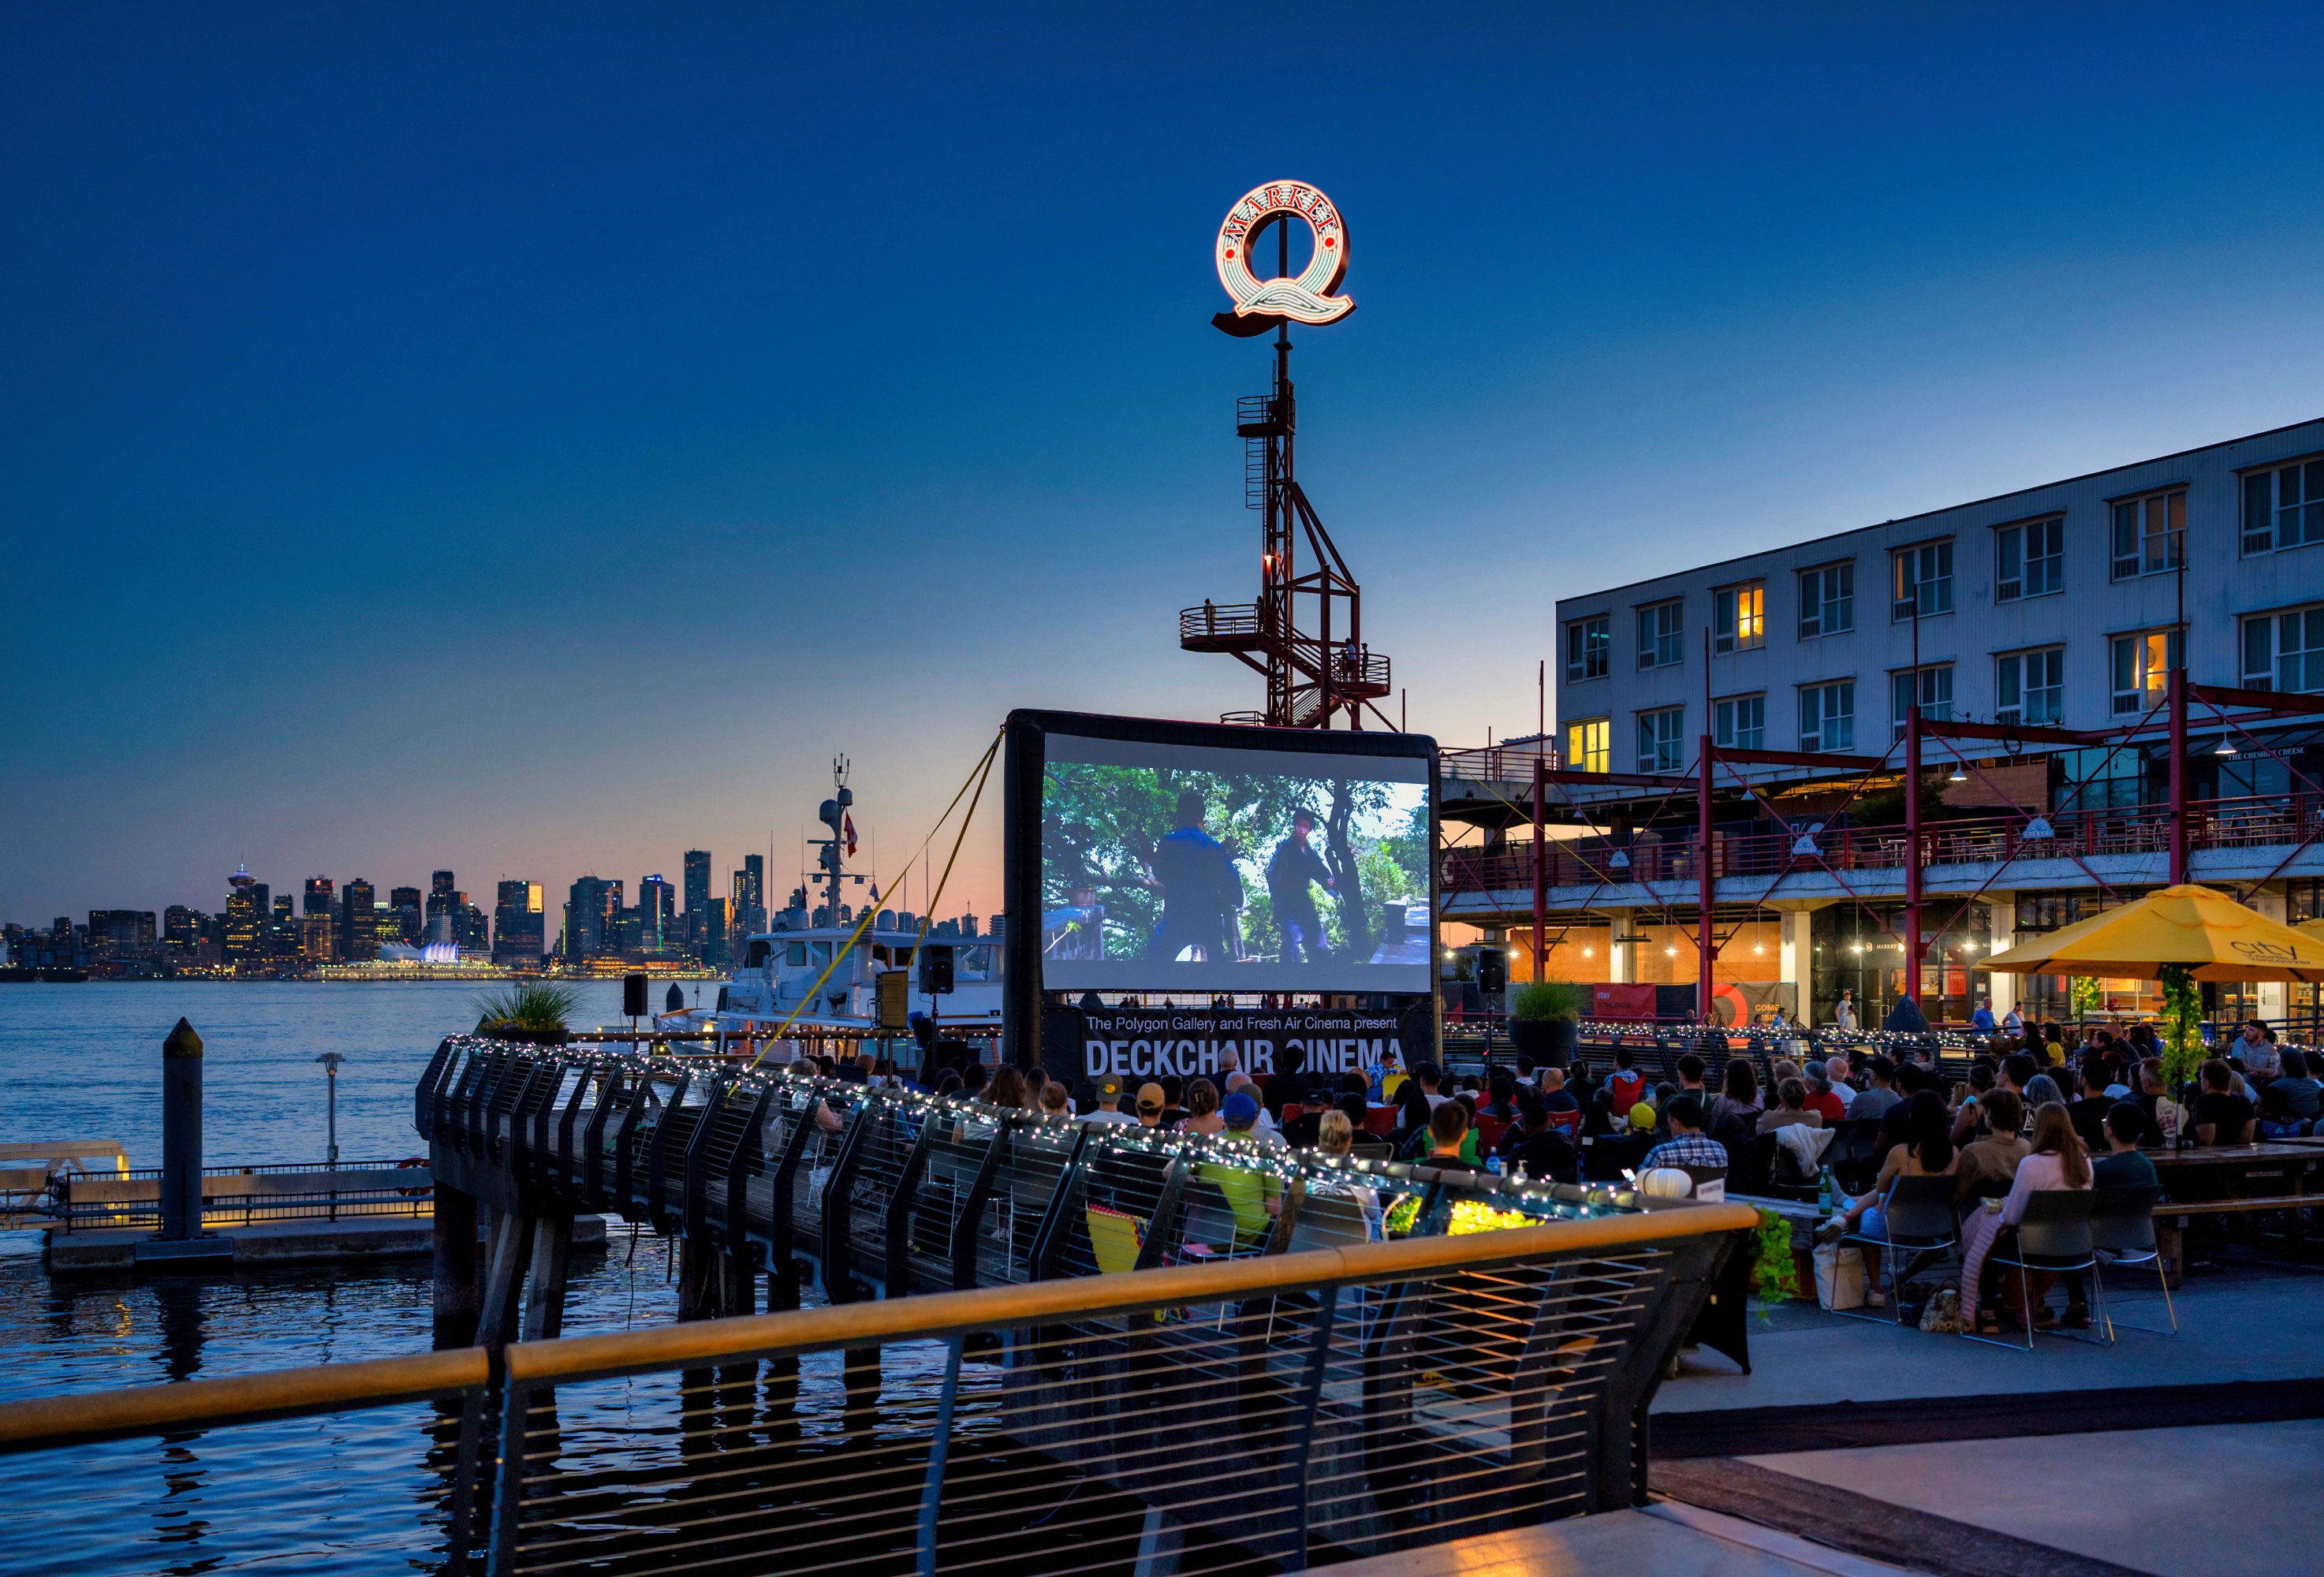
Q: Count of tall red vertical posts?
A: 4